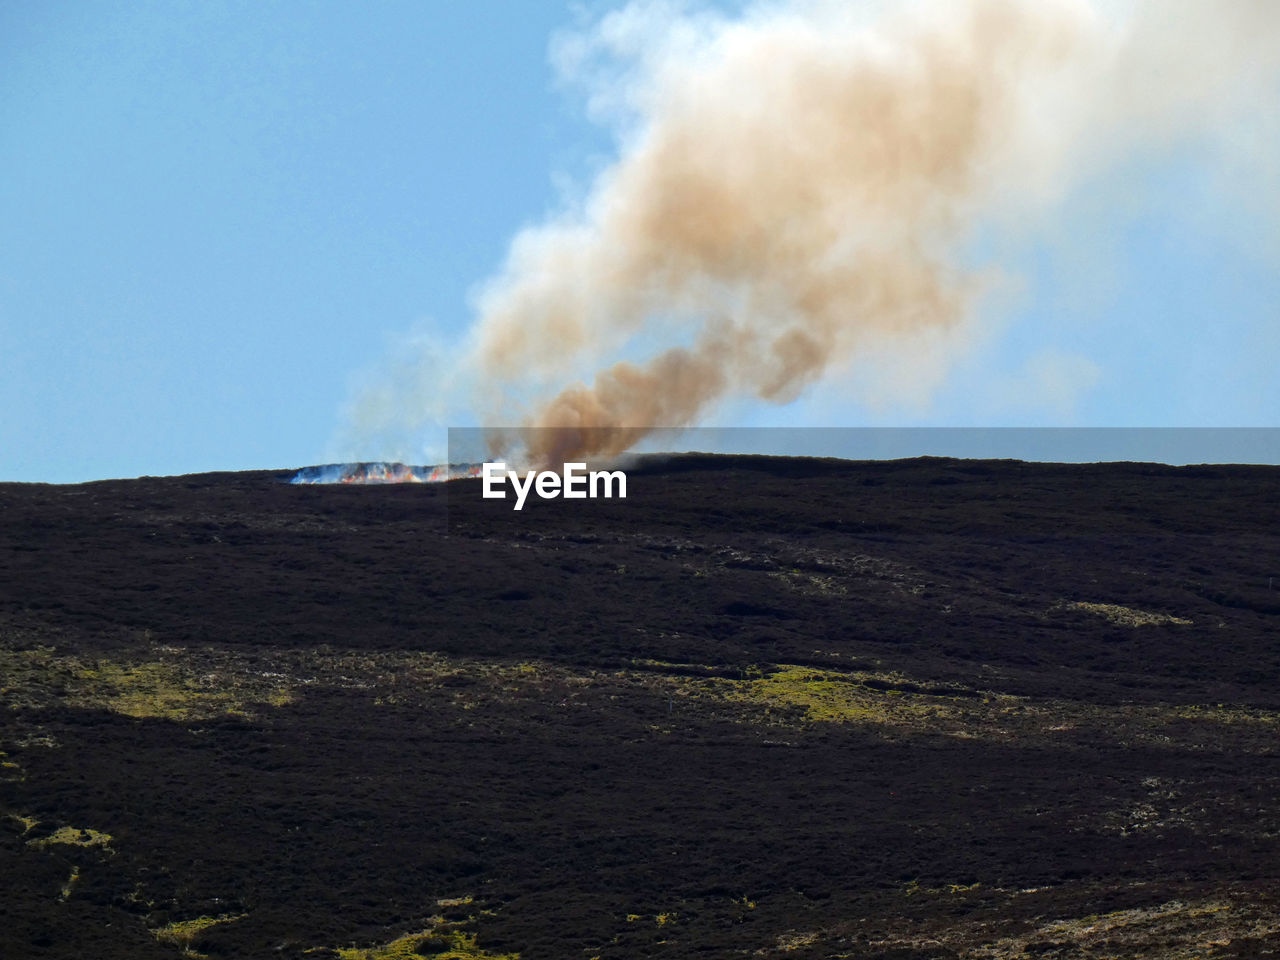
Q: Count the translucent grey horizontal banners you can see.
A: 1